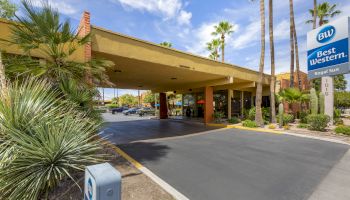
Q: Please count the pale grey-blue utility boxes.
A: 1